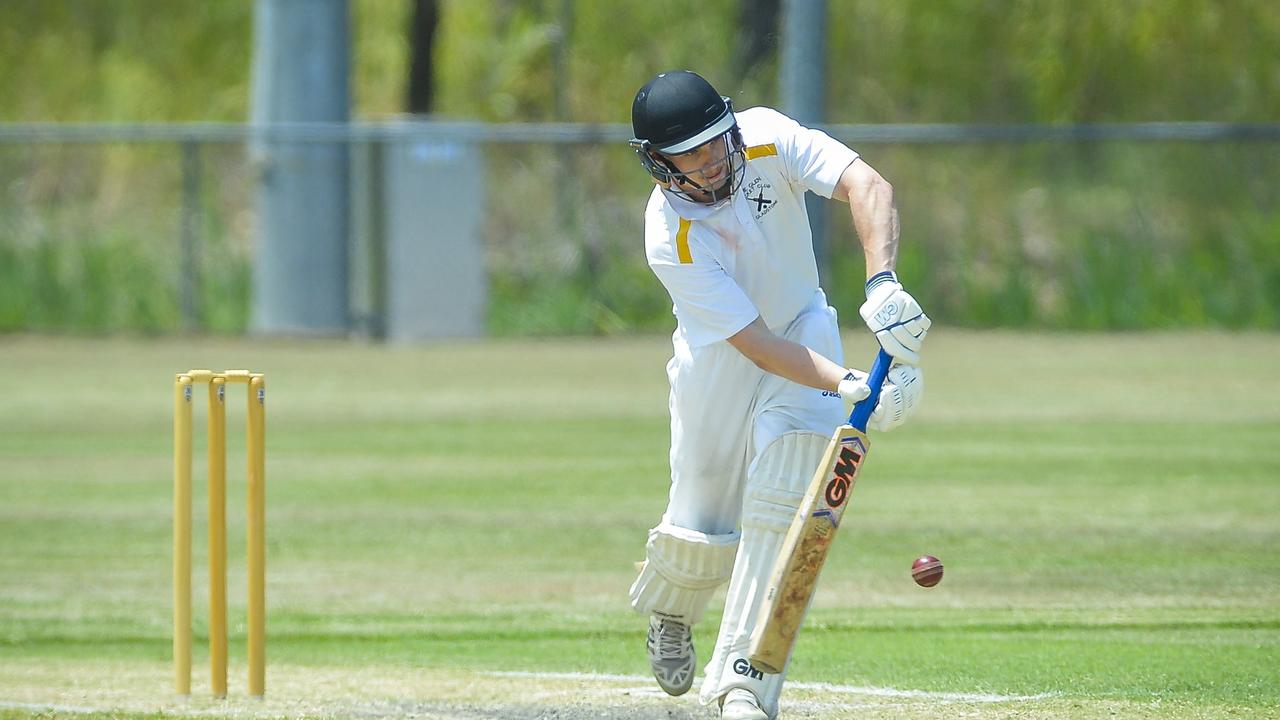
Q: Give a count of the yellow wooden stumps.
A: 3